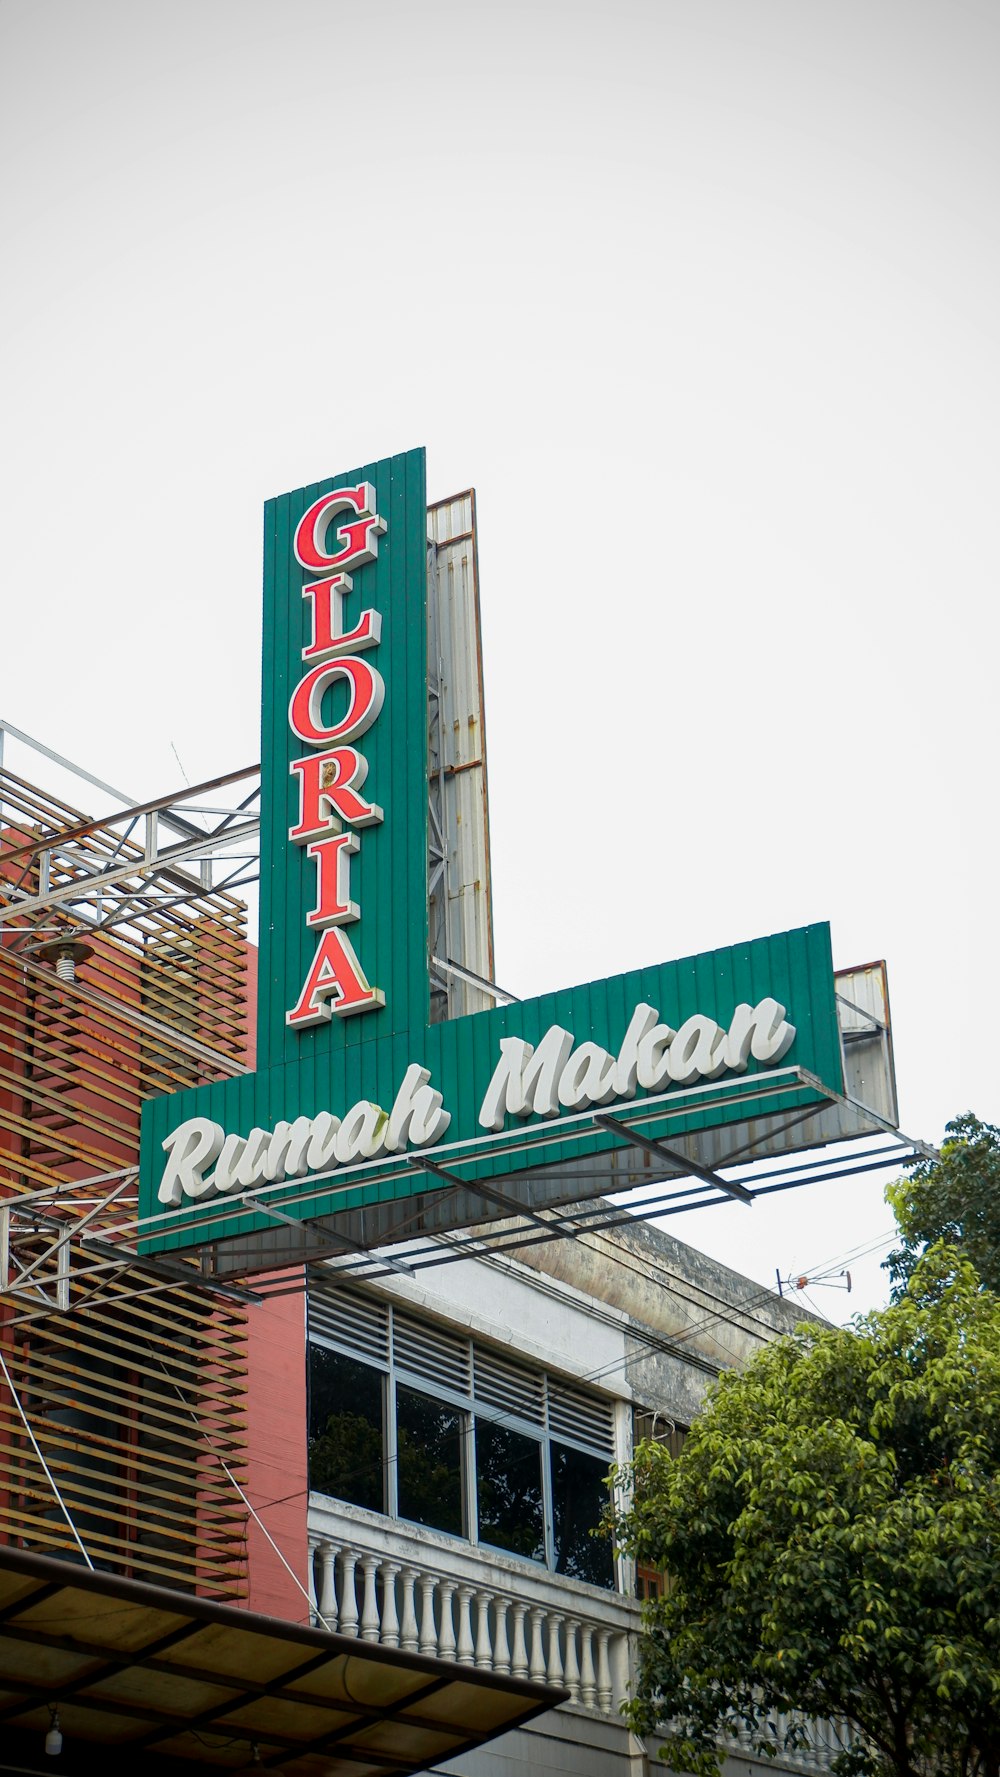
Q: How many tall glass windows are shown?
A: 4